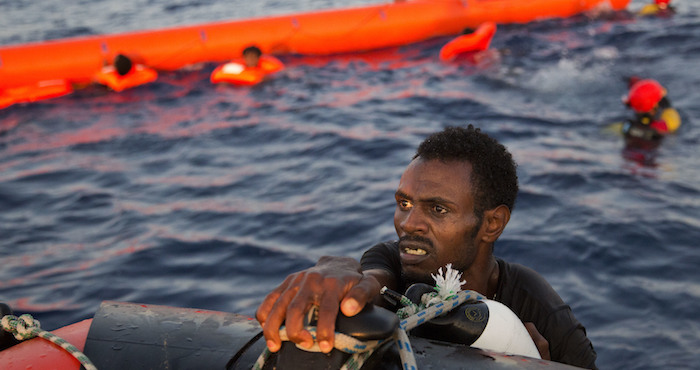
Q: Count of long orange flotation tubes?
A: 1